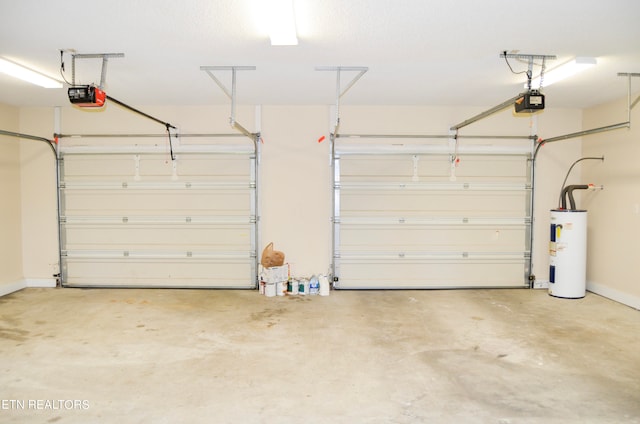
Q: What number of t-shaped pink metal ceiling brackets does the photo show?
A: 0